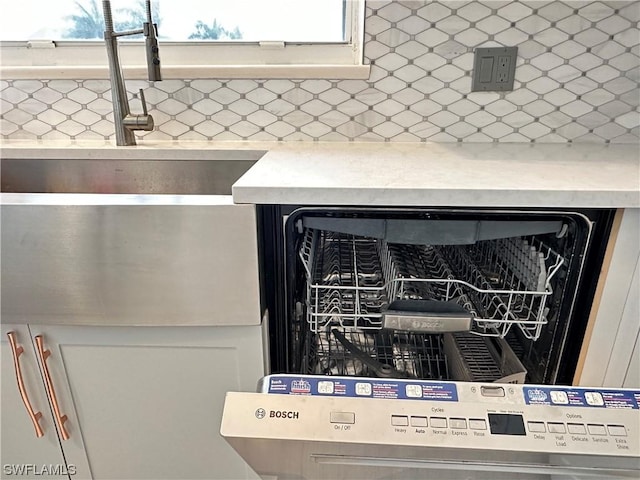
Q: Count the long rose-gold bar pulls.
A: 2